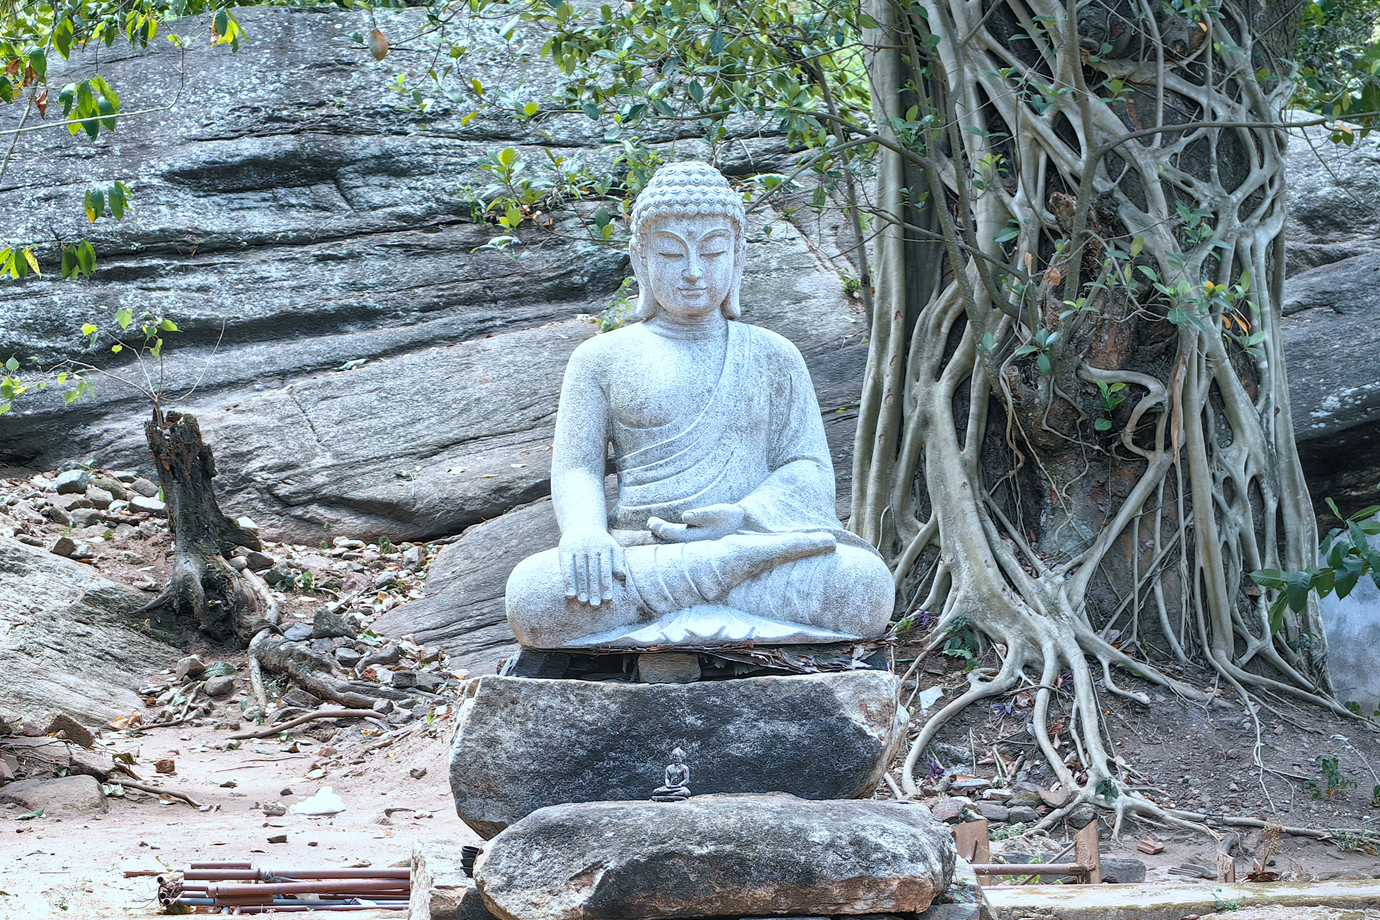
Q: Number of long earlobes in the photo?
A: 2